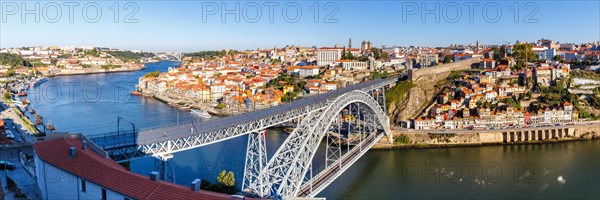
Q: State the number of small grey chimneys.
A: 4